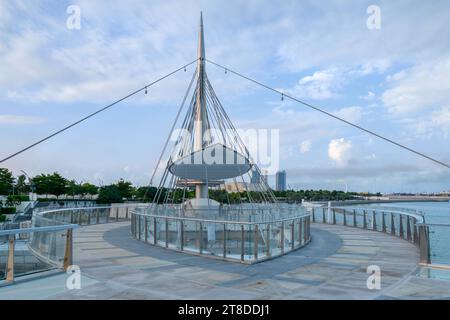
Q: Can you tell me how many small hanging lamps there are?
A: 4